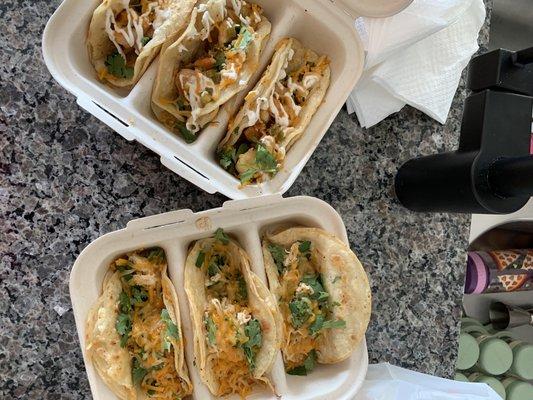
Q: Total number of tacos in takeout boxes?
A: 6